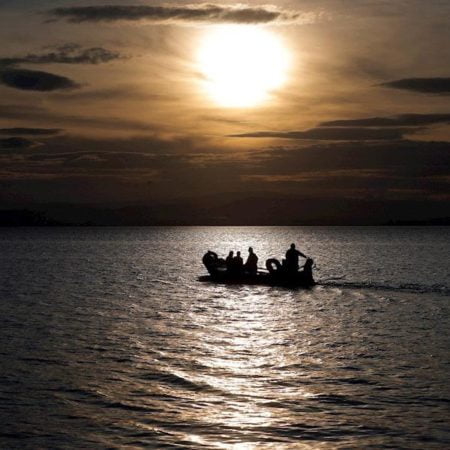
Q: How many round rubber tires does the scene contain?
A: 2